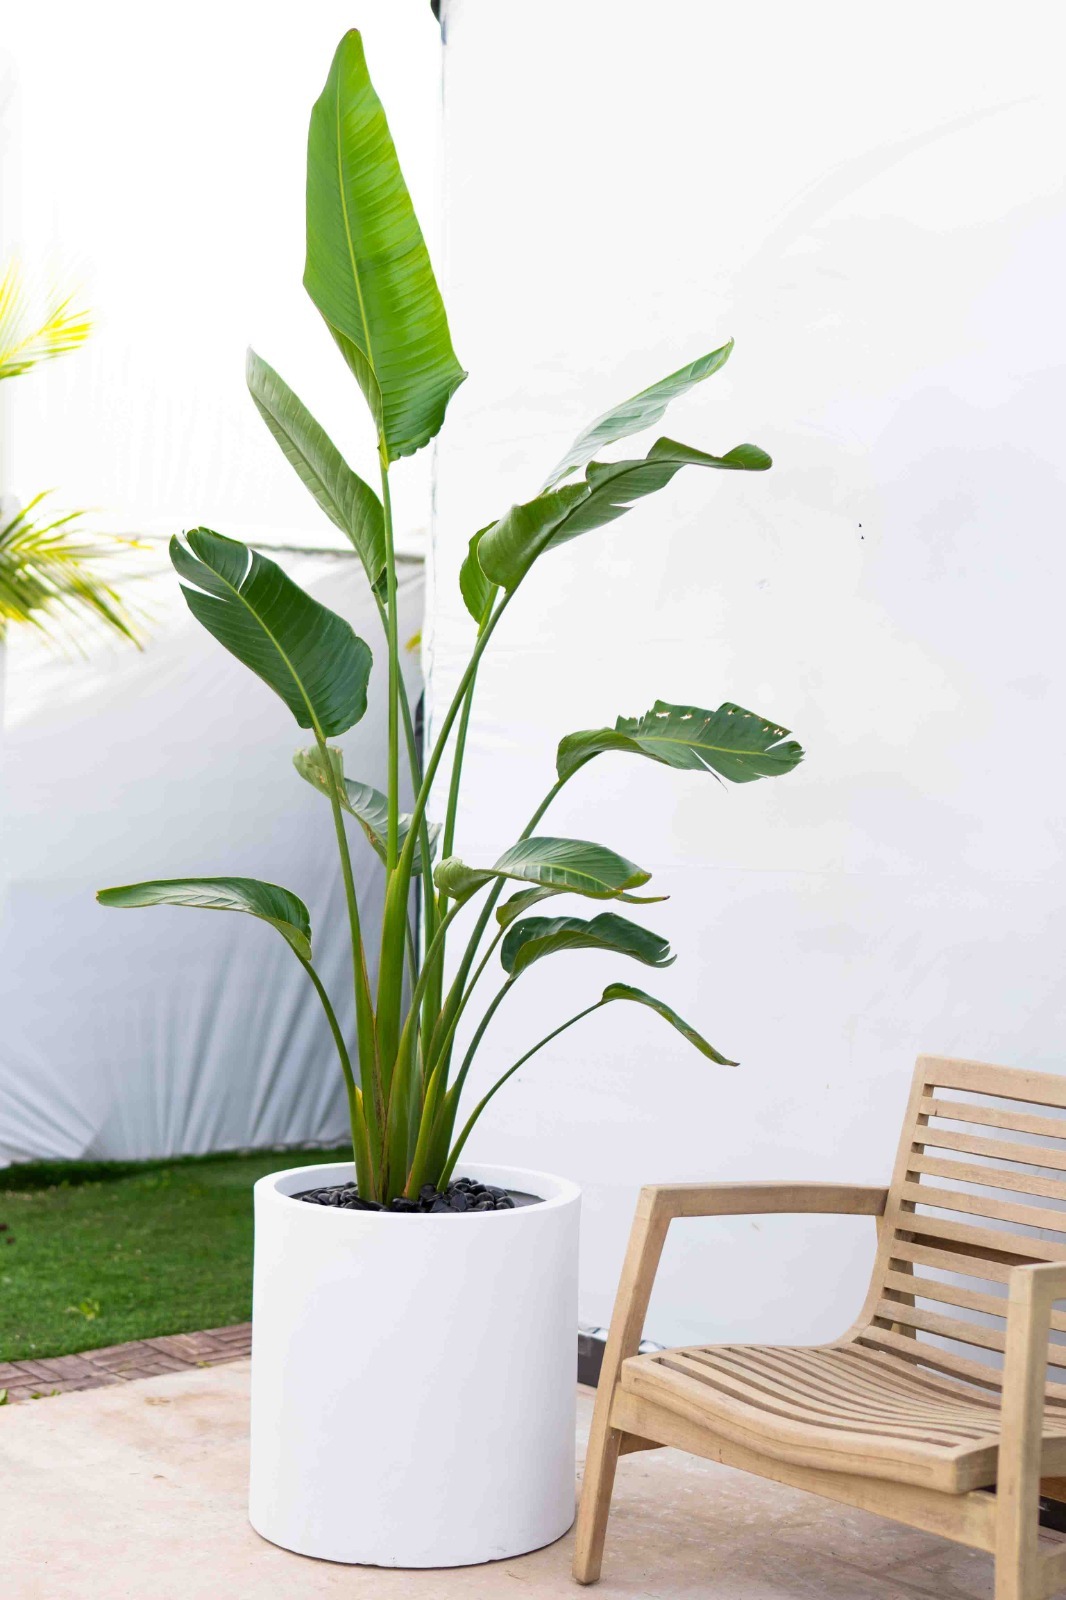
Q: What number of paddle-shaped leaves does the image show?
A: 12